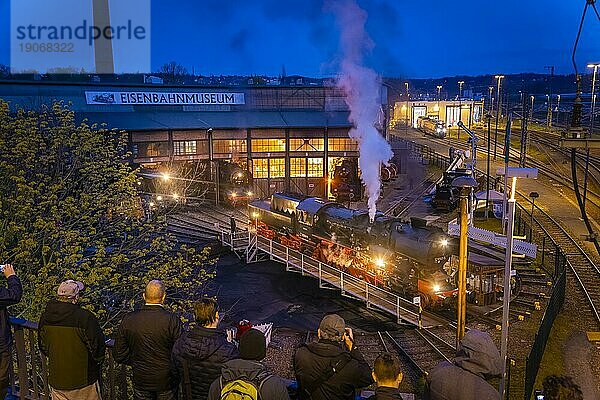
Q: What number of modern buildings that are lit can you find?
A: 1